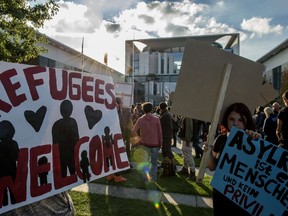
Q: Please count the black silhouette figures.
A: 5